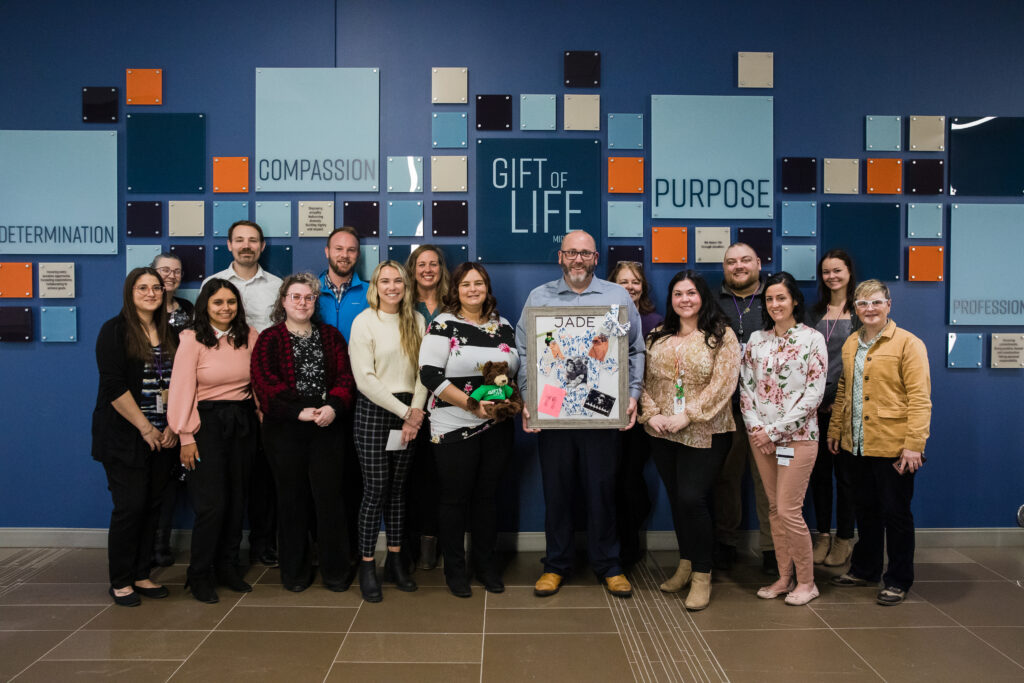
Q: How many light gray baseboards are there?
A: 1